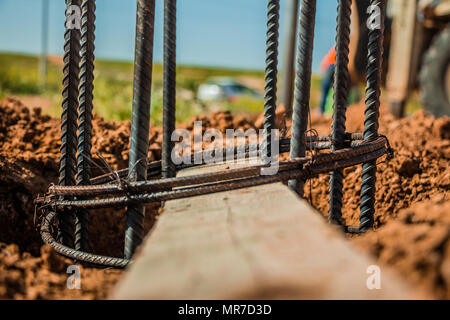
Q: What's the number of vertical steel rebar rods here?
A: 8